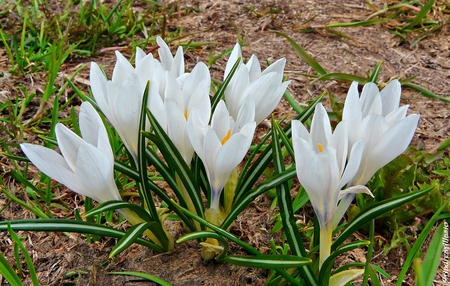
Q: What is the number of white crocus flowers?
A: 8